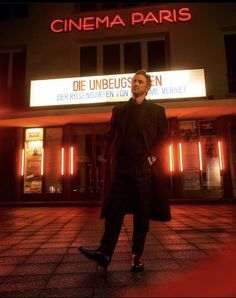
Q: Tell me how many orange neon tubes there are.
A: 8